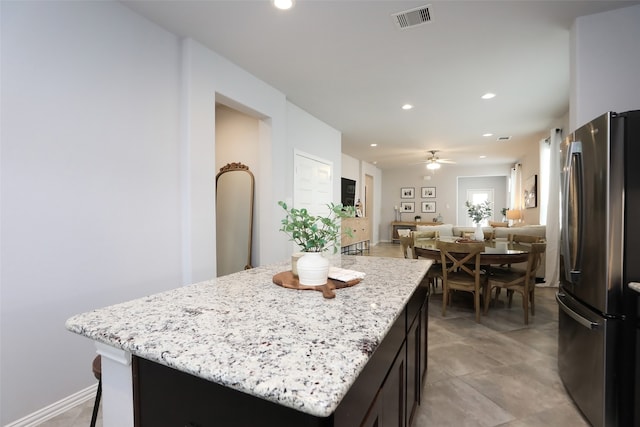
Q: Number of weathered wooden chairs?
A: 6